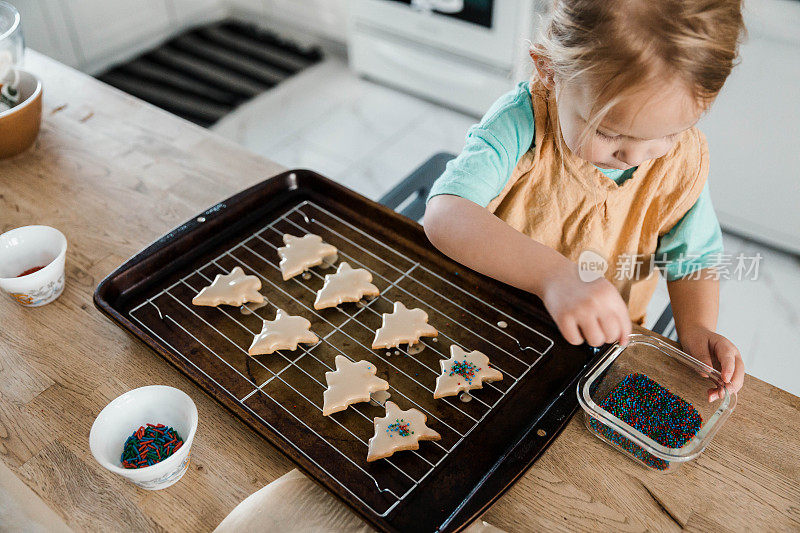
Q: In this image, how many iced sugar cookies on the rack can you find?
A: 8